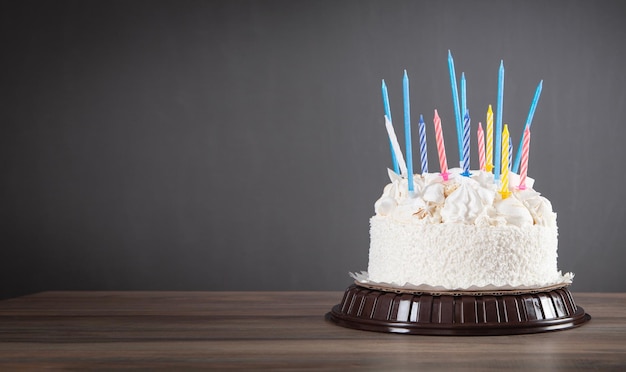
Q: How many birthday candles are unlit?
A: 15